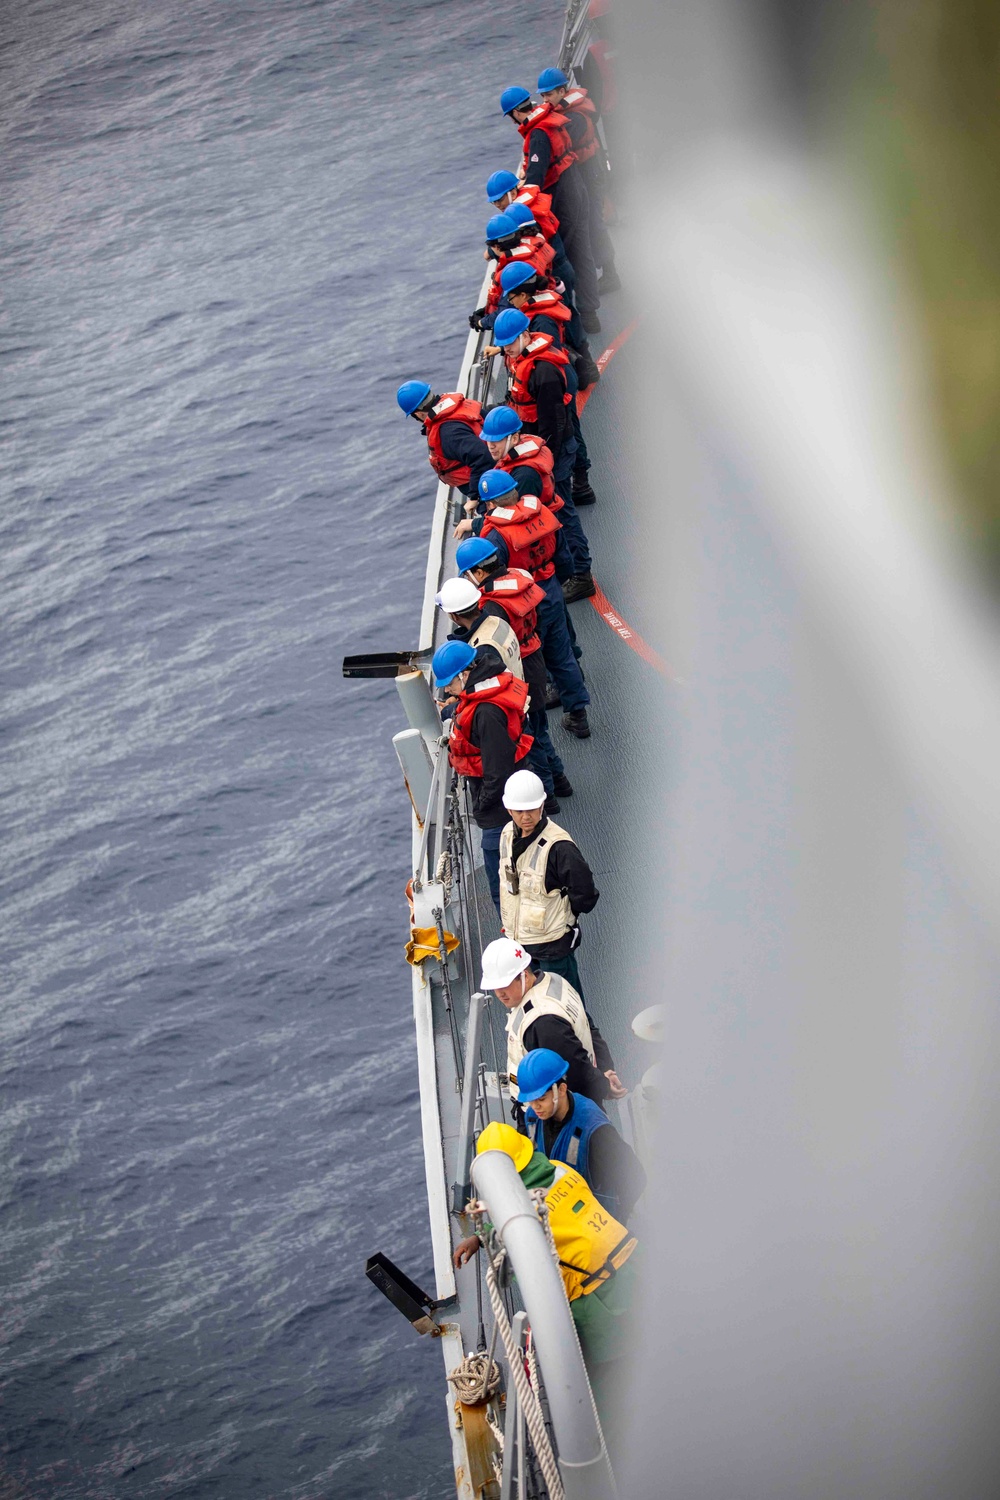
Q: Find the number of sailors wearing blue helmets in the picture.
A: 13